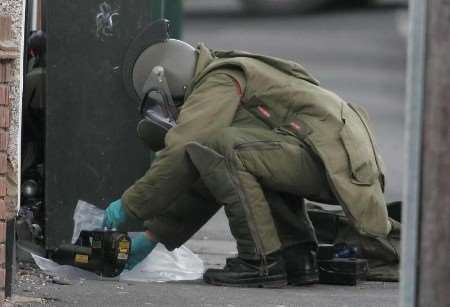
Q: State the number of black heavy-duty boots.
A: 2